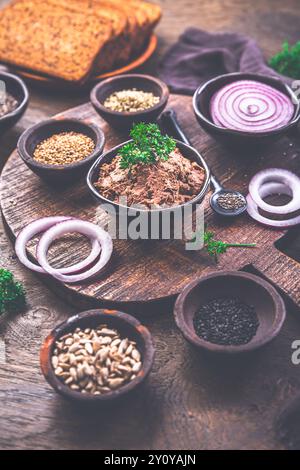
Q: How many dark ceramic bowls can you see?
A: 7